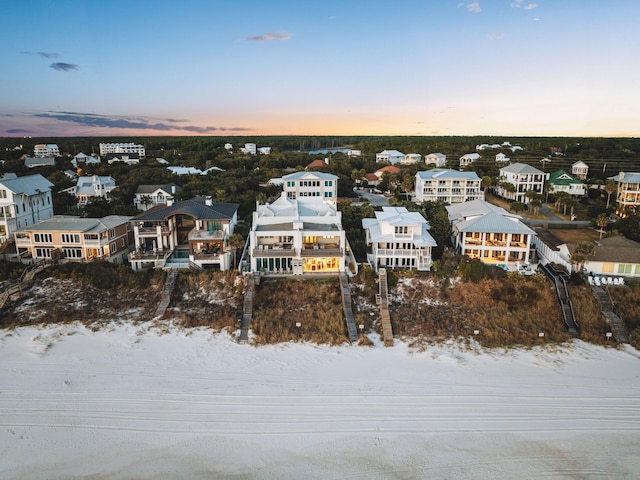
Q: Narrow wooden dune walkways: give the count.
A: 7